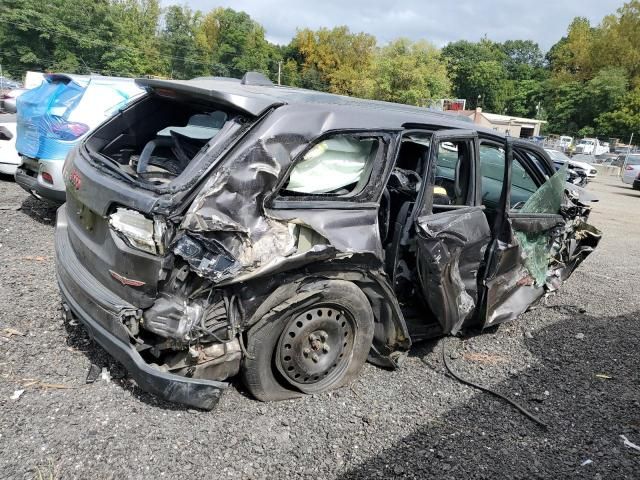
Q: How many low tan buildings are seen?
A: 1